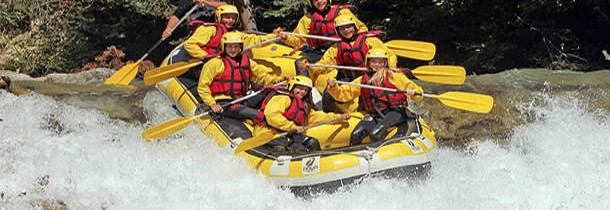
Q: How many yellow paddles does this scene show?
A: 7